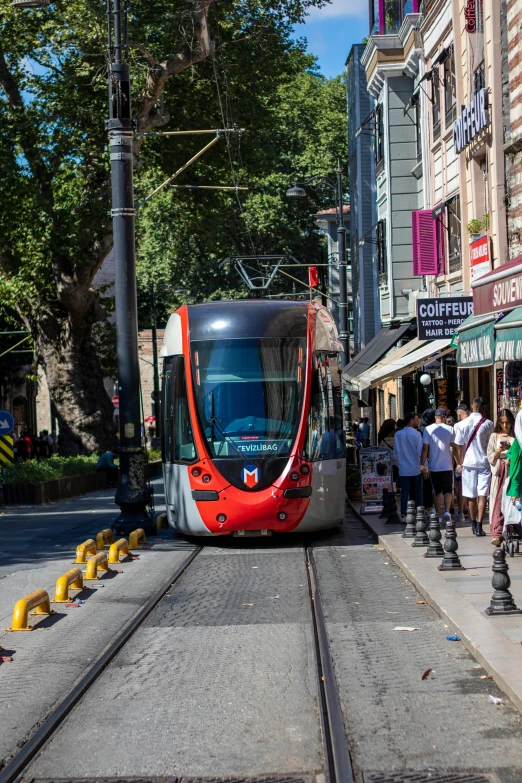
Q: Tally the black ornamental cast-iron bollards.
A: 7